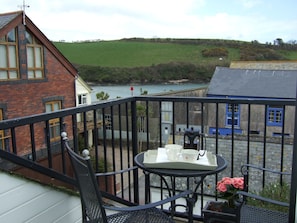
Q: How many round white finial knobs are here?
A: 2